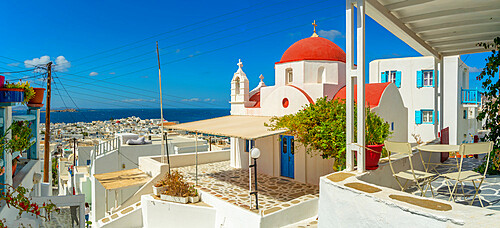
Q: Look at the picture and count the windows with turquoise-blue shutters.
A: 3